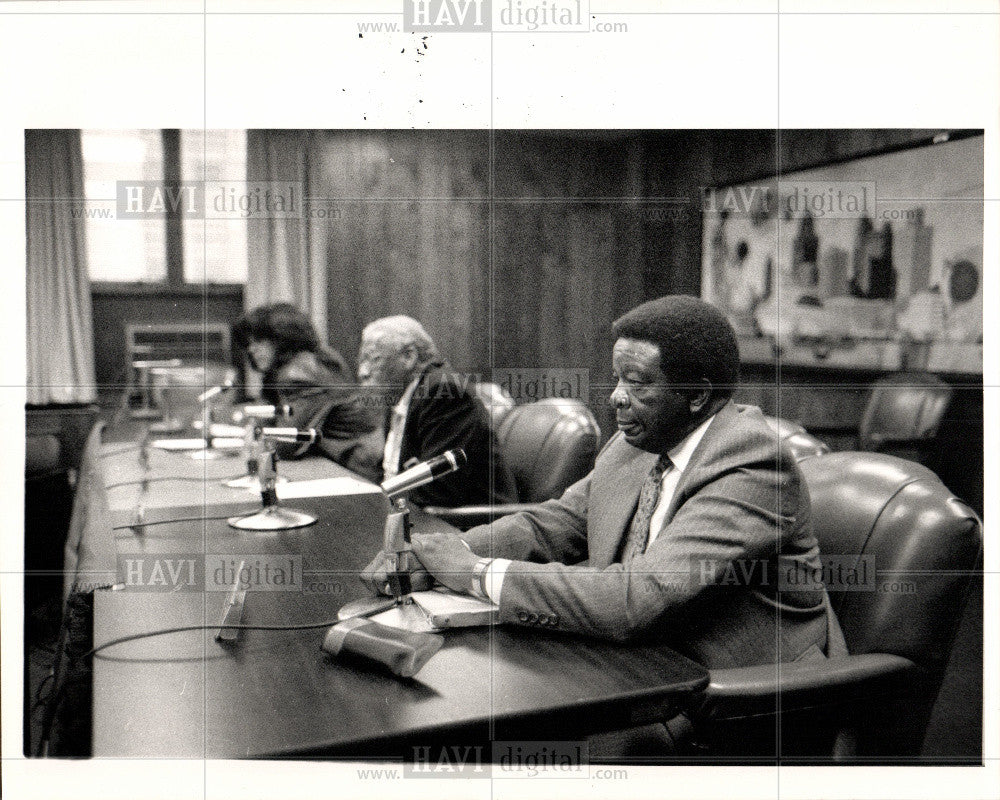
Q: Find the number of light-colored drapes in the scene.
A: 2